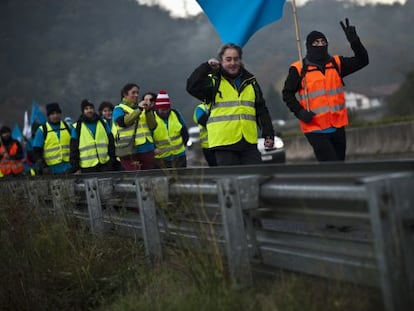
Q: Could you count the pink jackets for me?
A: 0